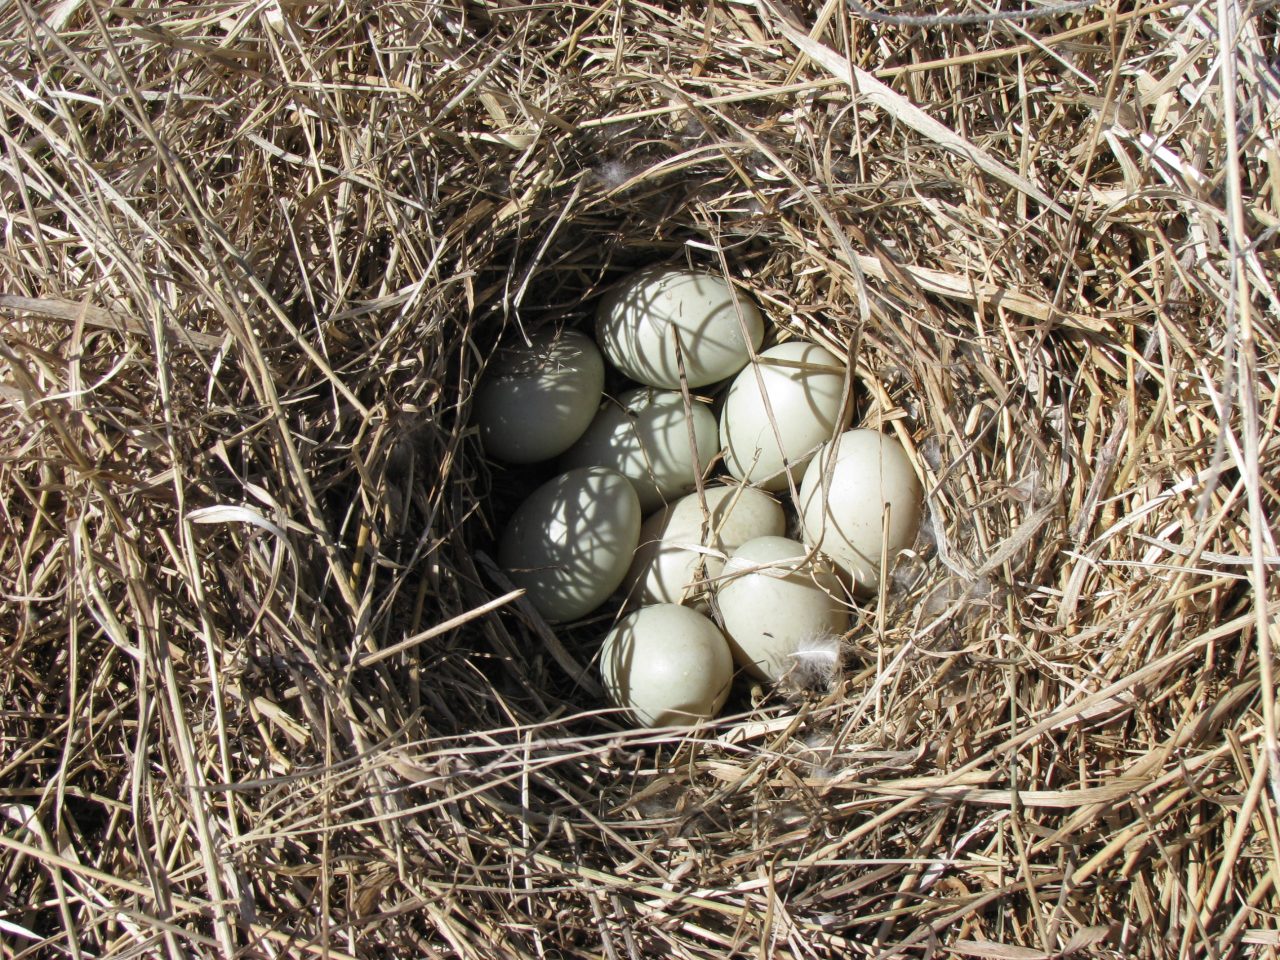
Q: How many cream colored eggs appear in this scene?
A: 9